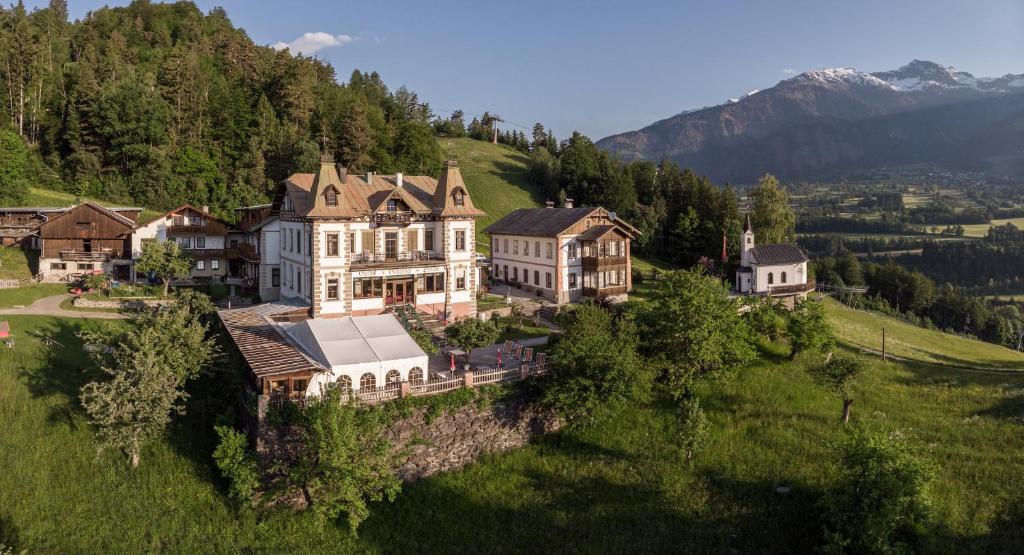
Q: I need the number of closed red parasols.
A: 2